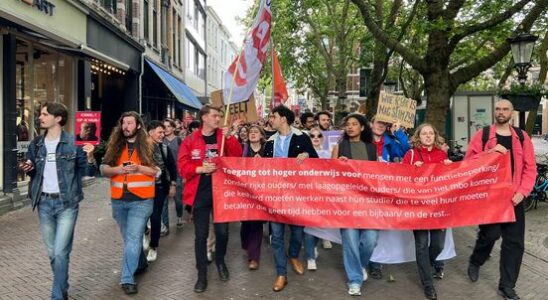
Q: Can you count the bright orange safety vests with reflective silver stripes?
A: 1